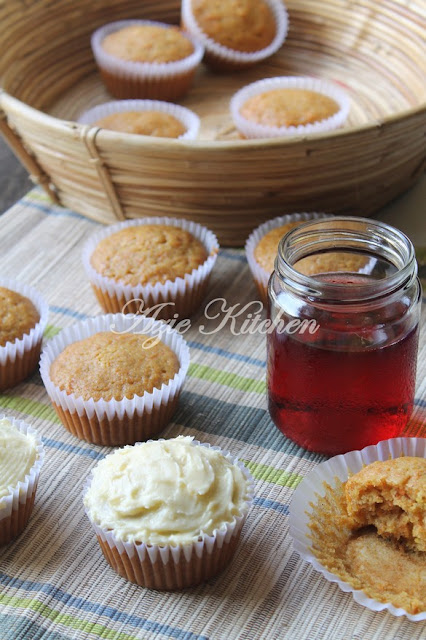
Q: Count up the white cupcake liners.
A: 11